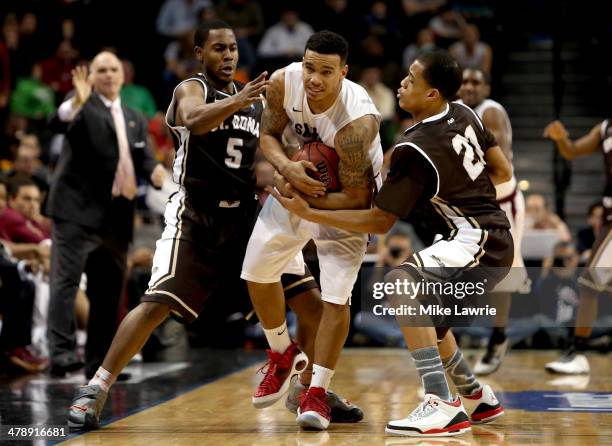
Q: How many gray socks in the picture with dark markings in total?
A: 2